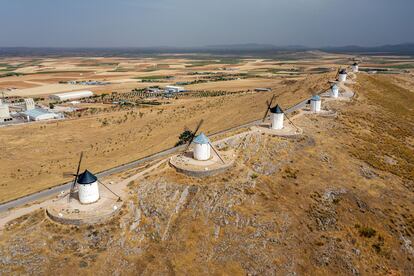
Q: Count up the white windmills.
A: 7